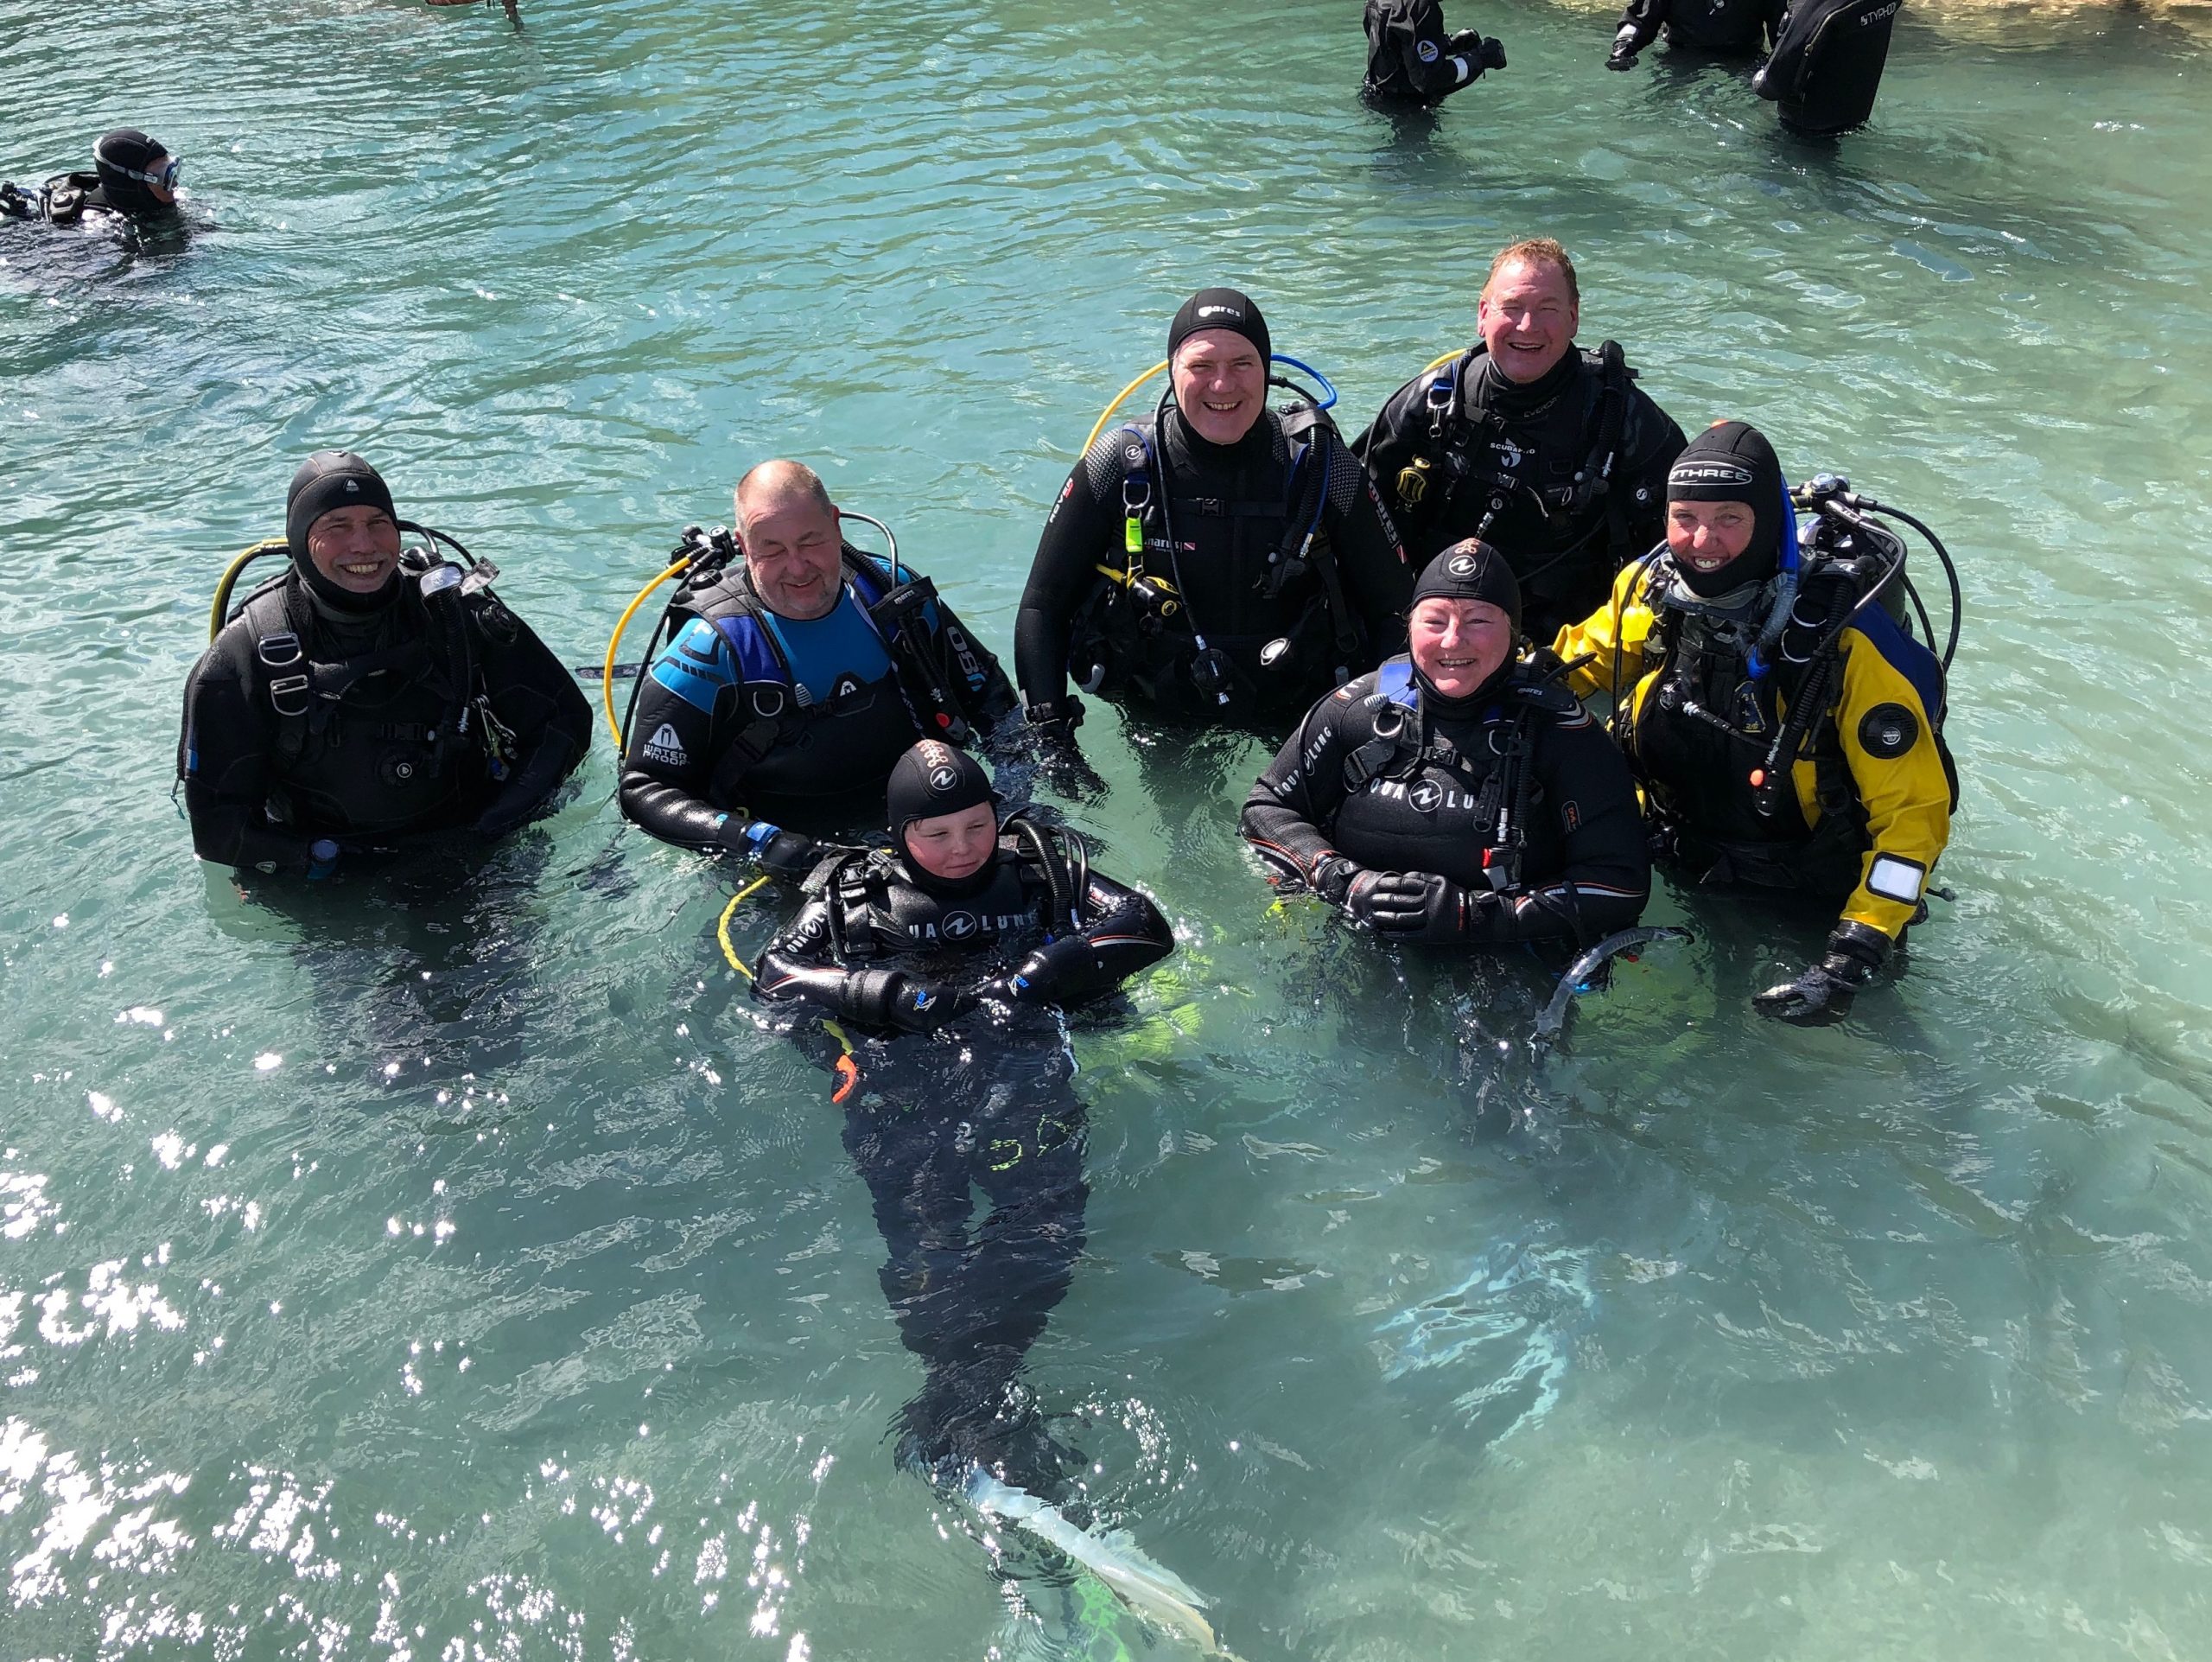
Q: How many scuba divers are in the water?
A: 11